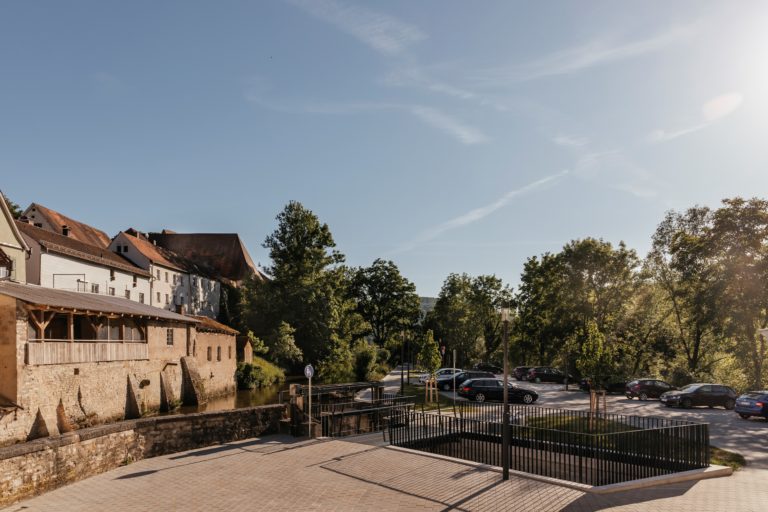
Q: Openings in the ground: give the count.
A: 1